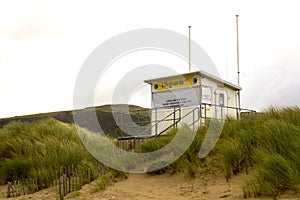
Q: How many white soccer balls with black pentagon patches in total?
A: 0